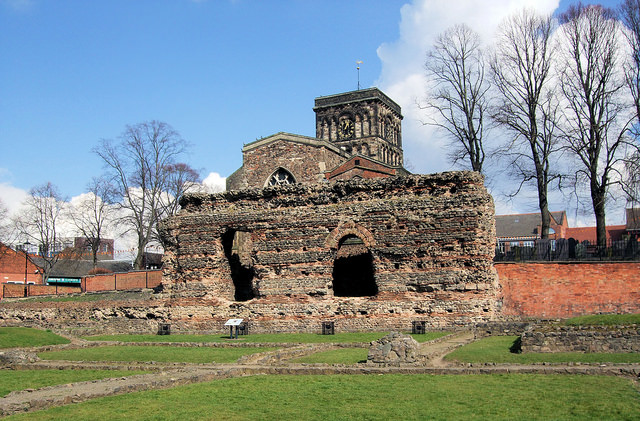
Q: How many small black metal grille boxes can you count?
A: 4